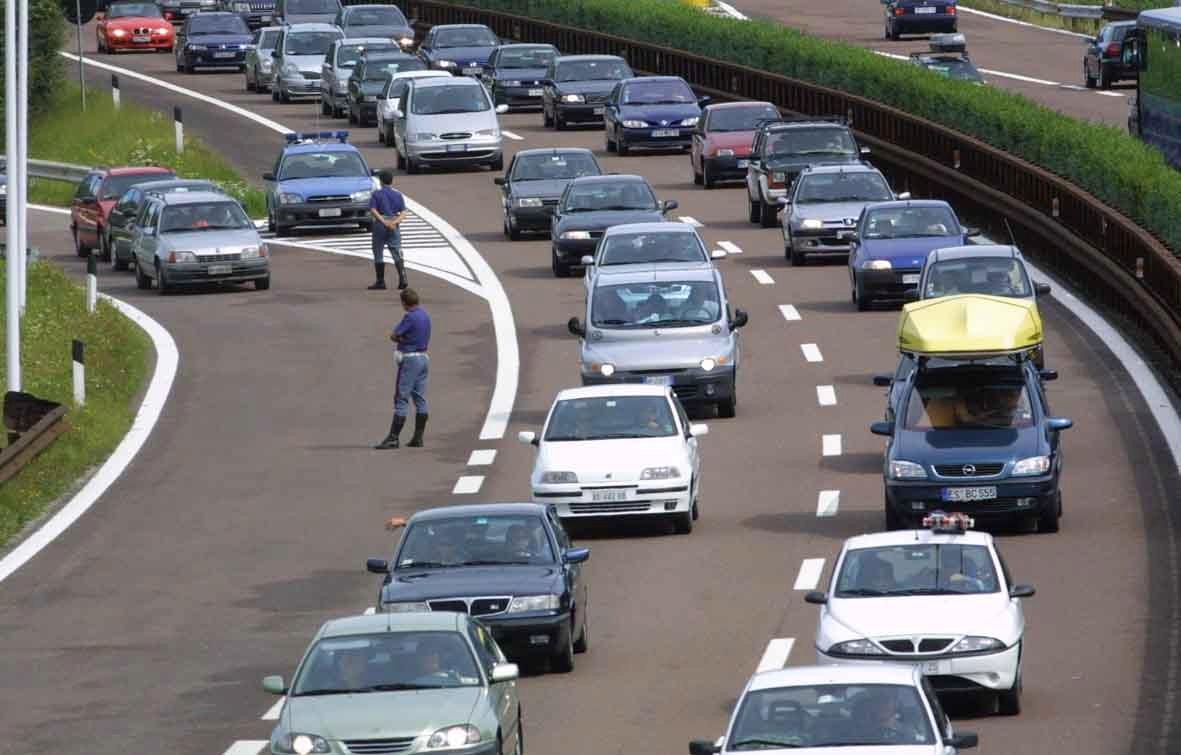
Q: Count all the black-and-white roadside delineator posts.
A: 4